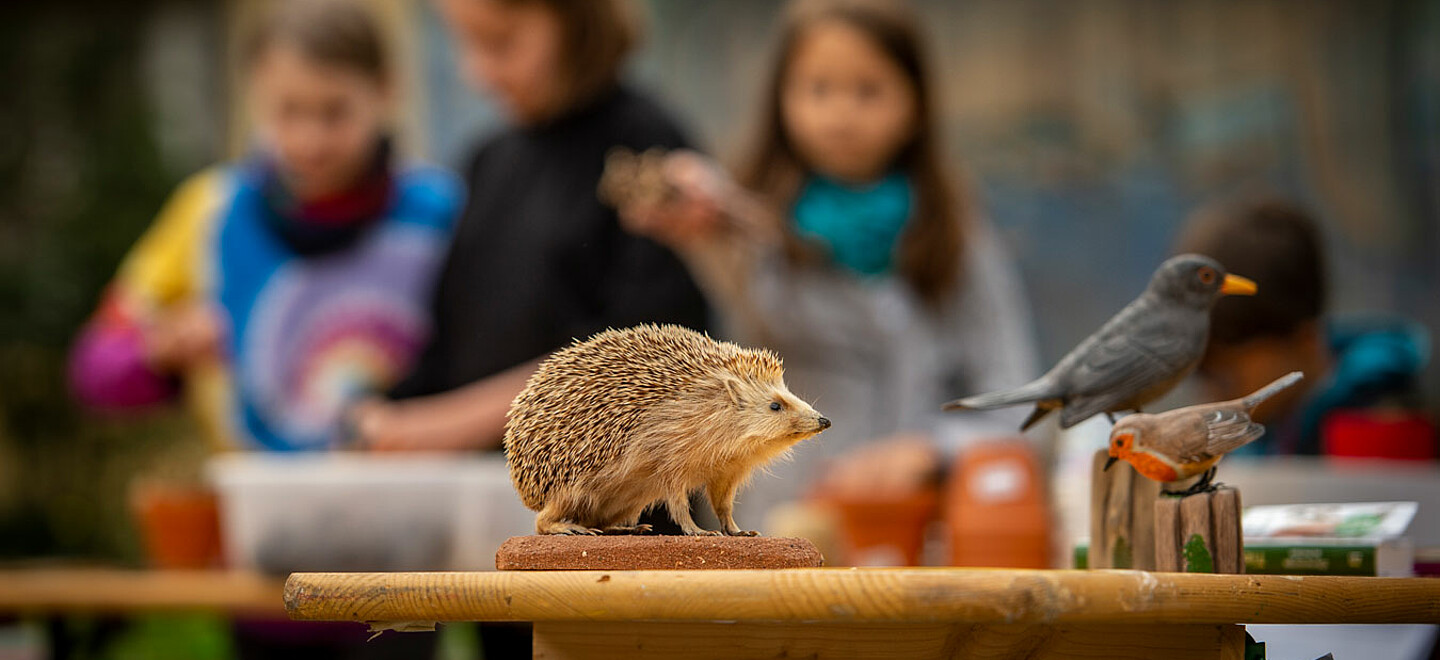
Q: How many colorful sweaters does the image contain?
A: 1